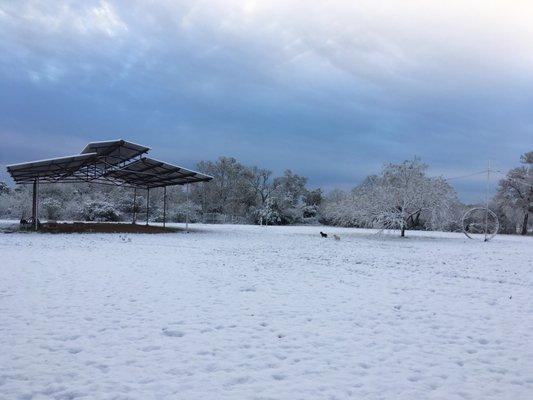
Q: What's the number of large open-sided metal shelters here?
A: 1